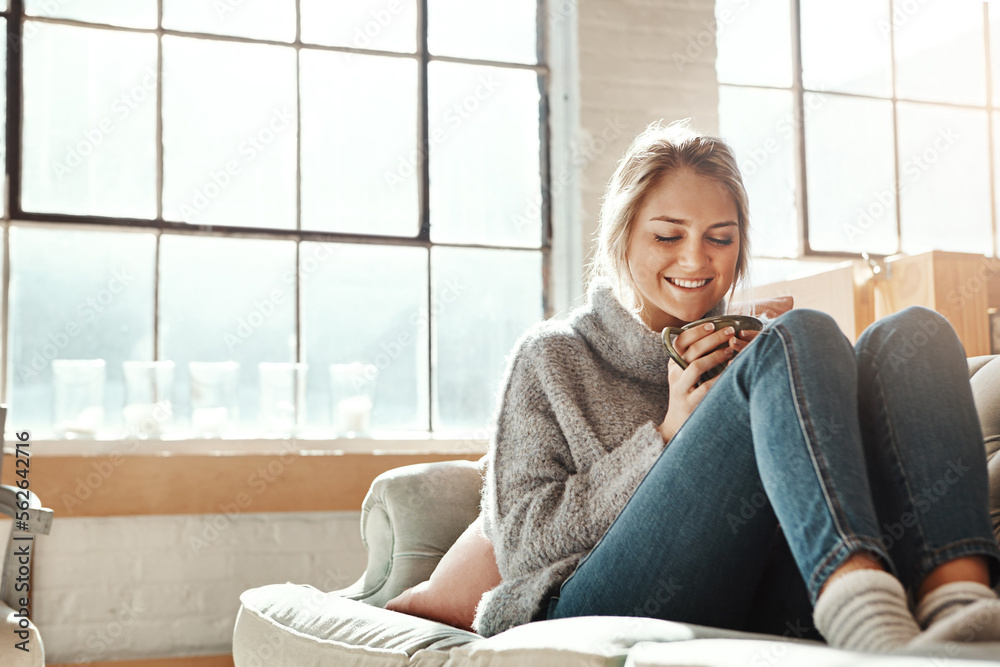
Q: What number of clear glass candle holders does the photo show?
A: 5